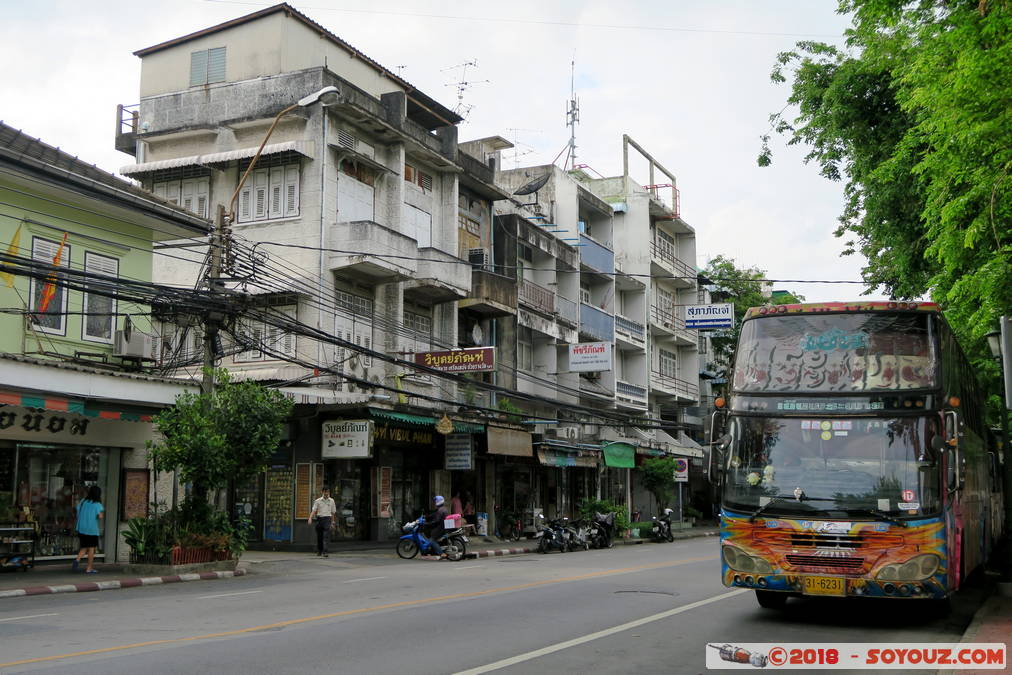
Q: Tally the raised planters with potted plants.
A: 1